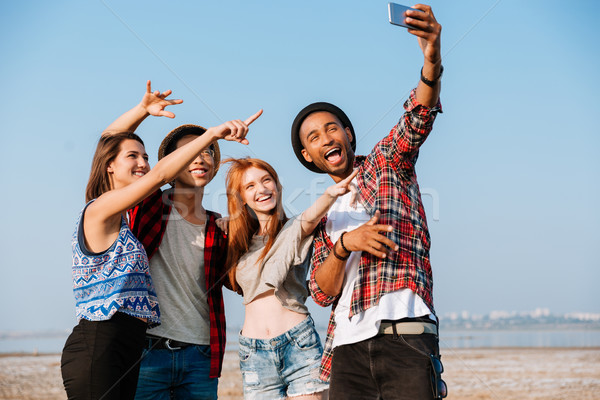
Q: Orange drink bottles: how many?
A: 0